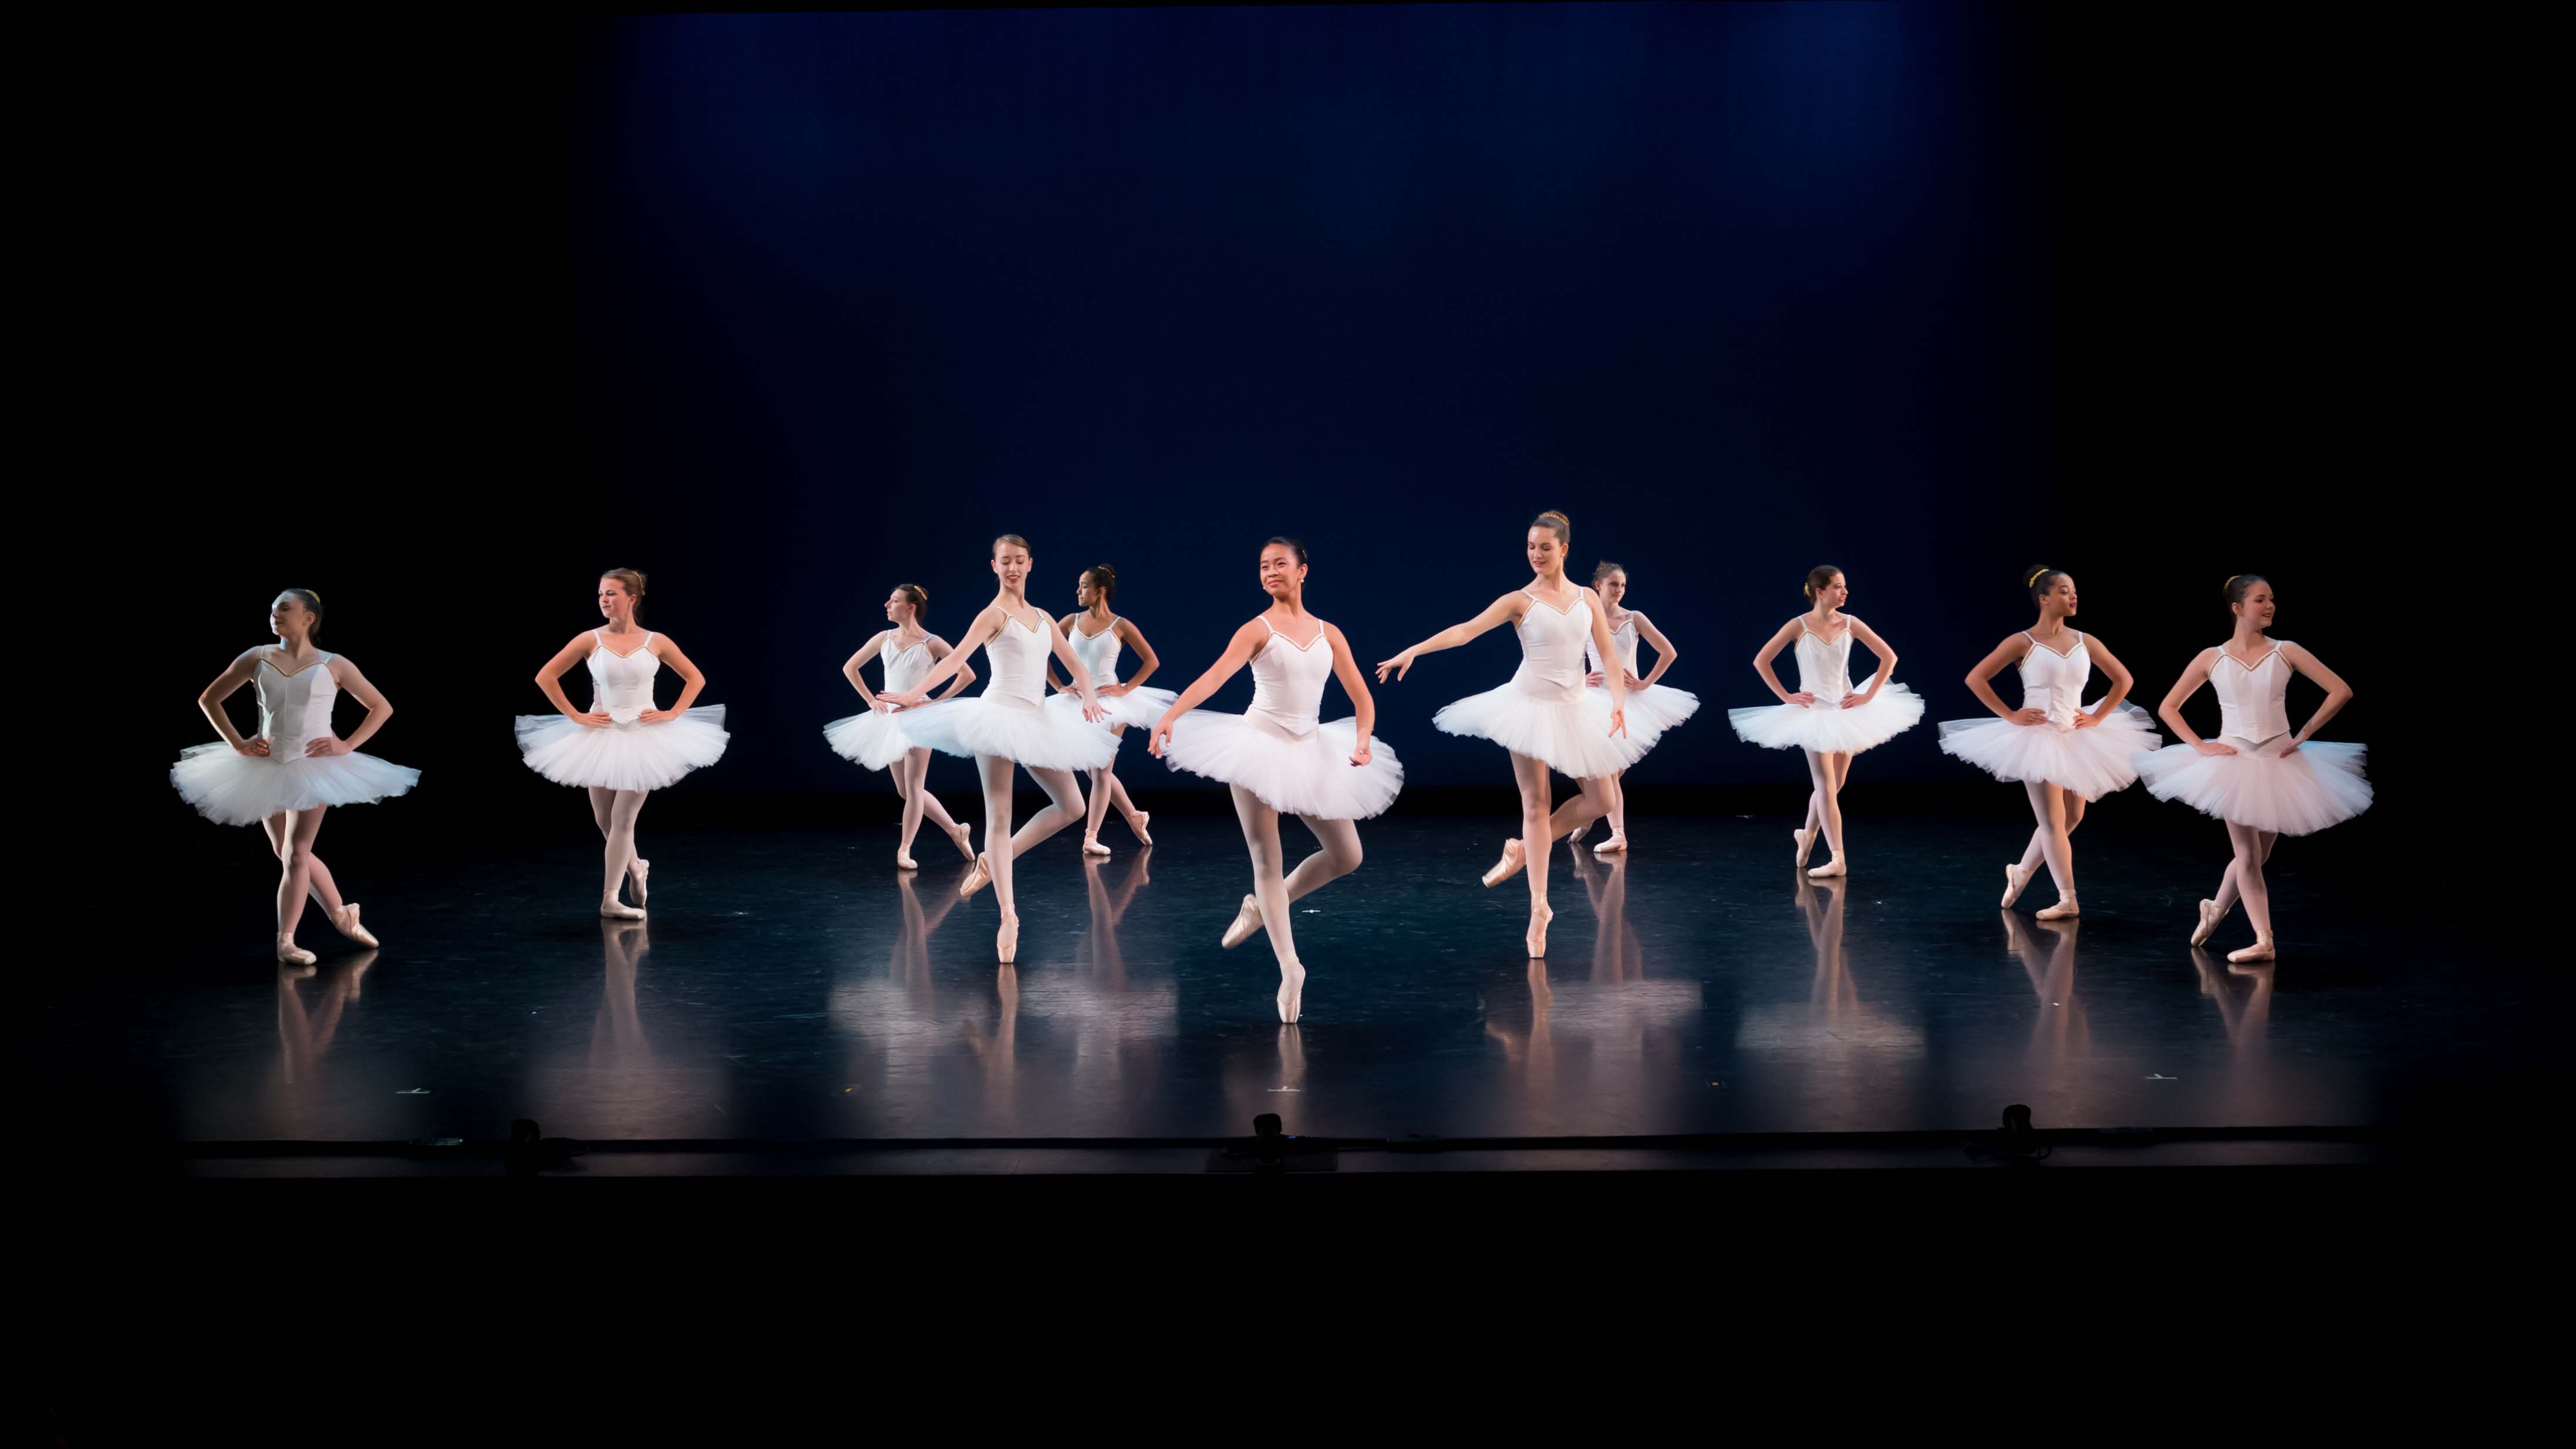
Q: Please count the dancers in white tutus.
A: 11